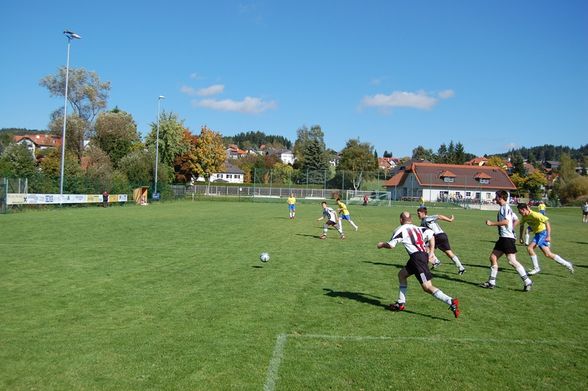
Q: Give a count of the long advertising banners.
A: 1